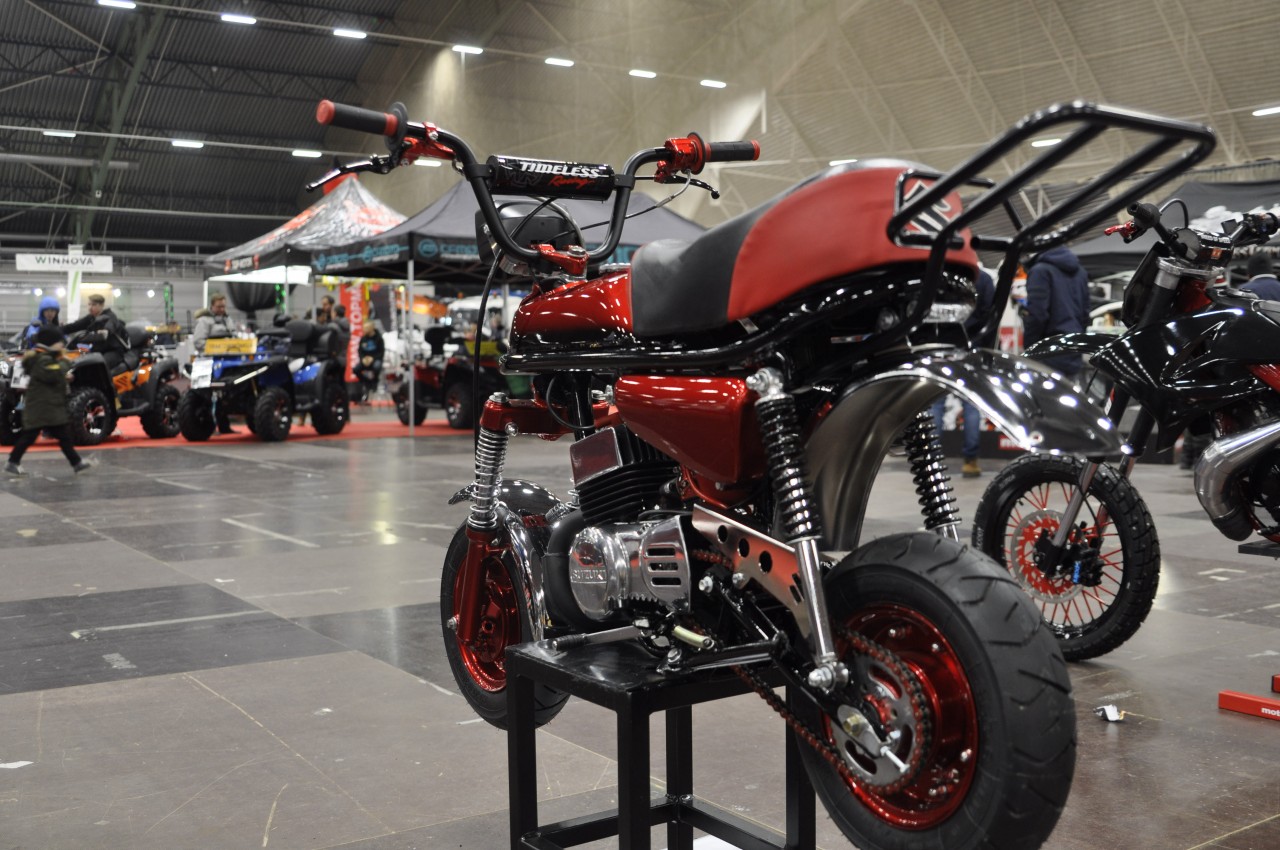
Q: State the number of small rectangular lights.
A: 14